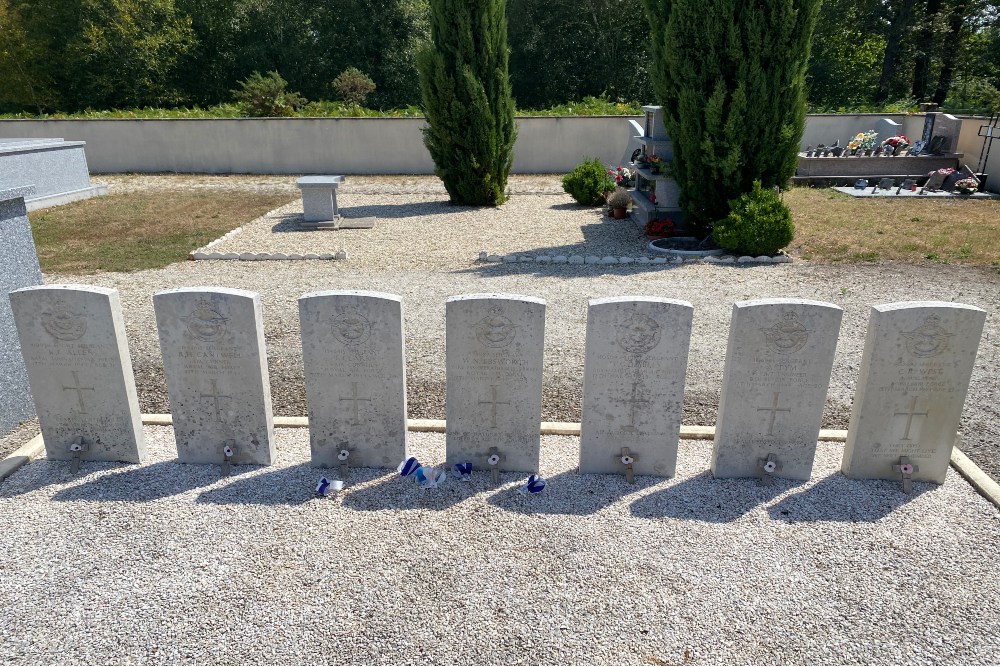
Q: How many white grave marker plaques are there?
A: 7